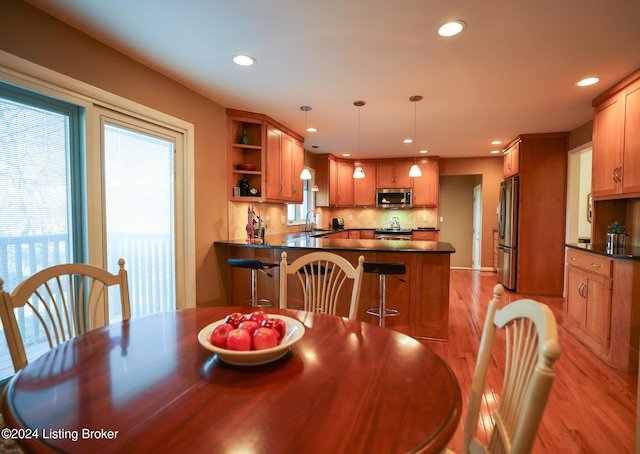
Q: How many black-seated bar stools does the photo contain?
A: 3